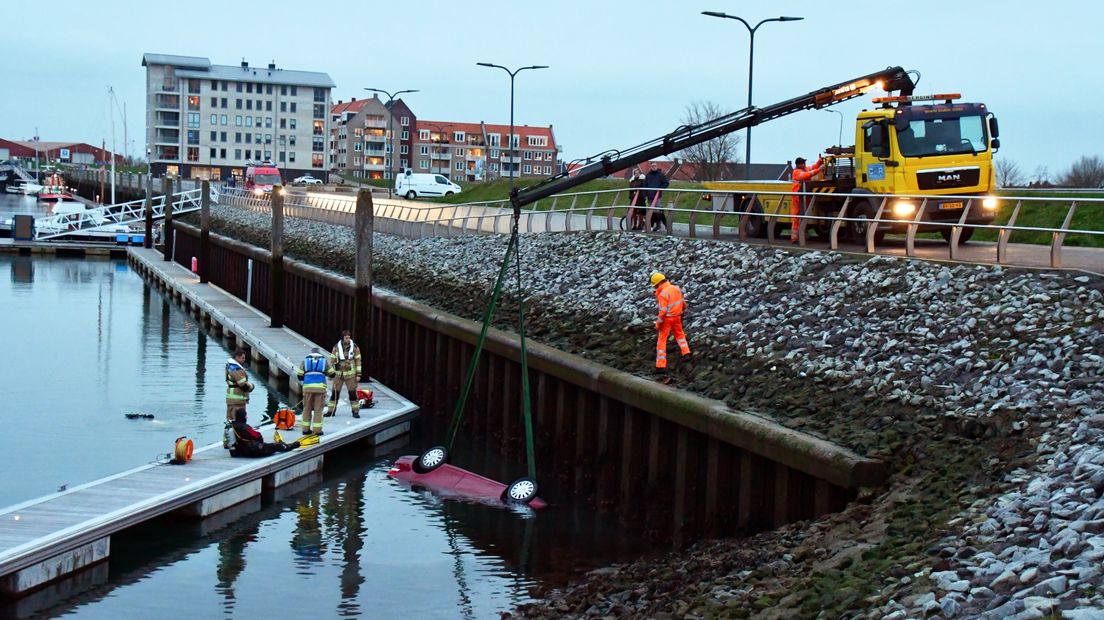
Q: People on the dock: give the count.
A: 4